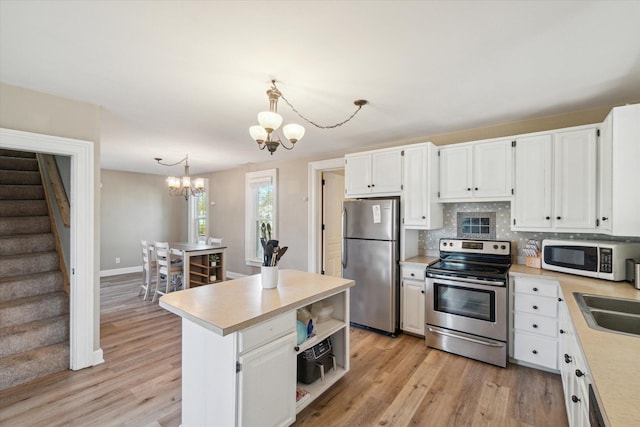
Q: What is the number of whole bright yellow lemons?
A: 0